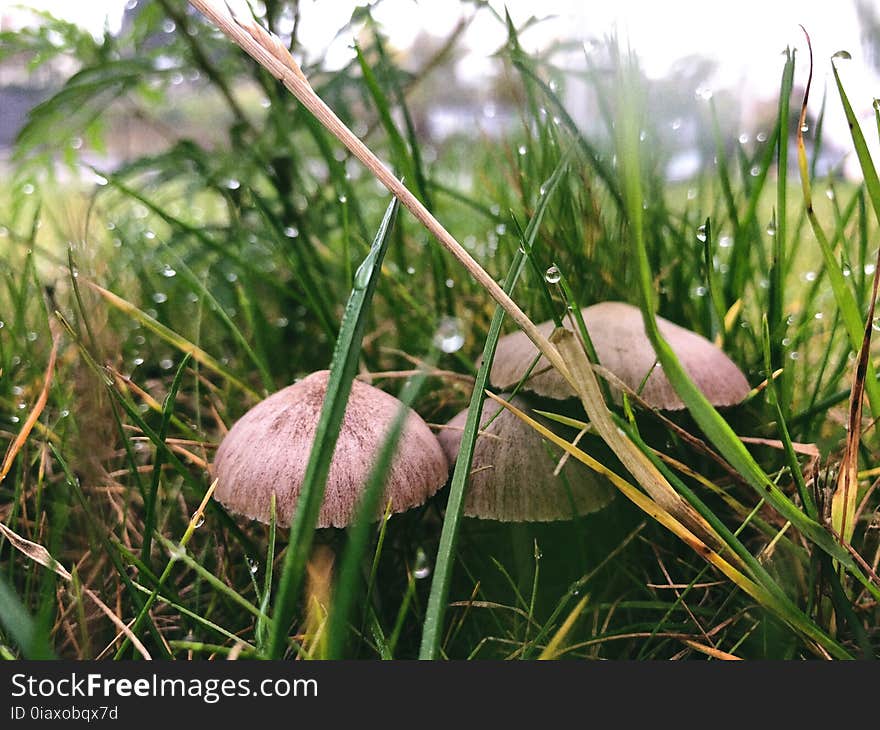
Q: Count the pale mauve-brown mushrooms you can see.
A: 3